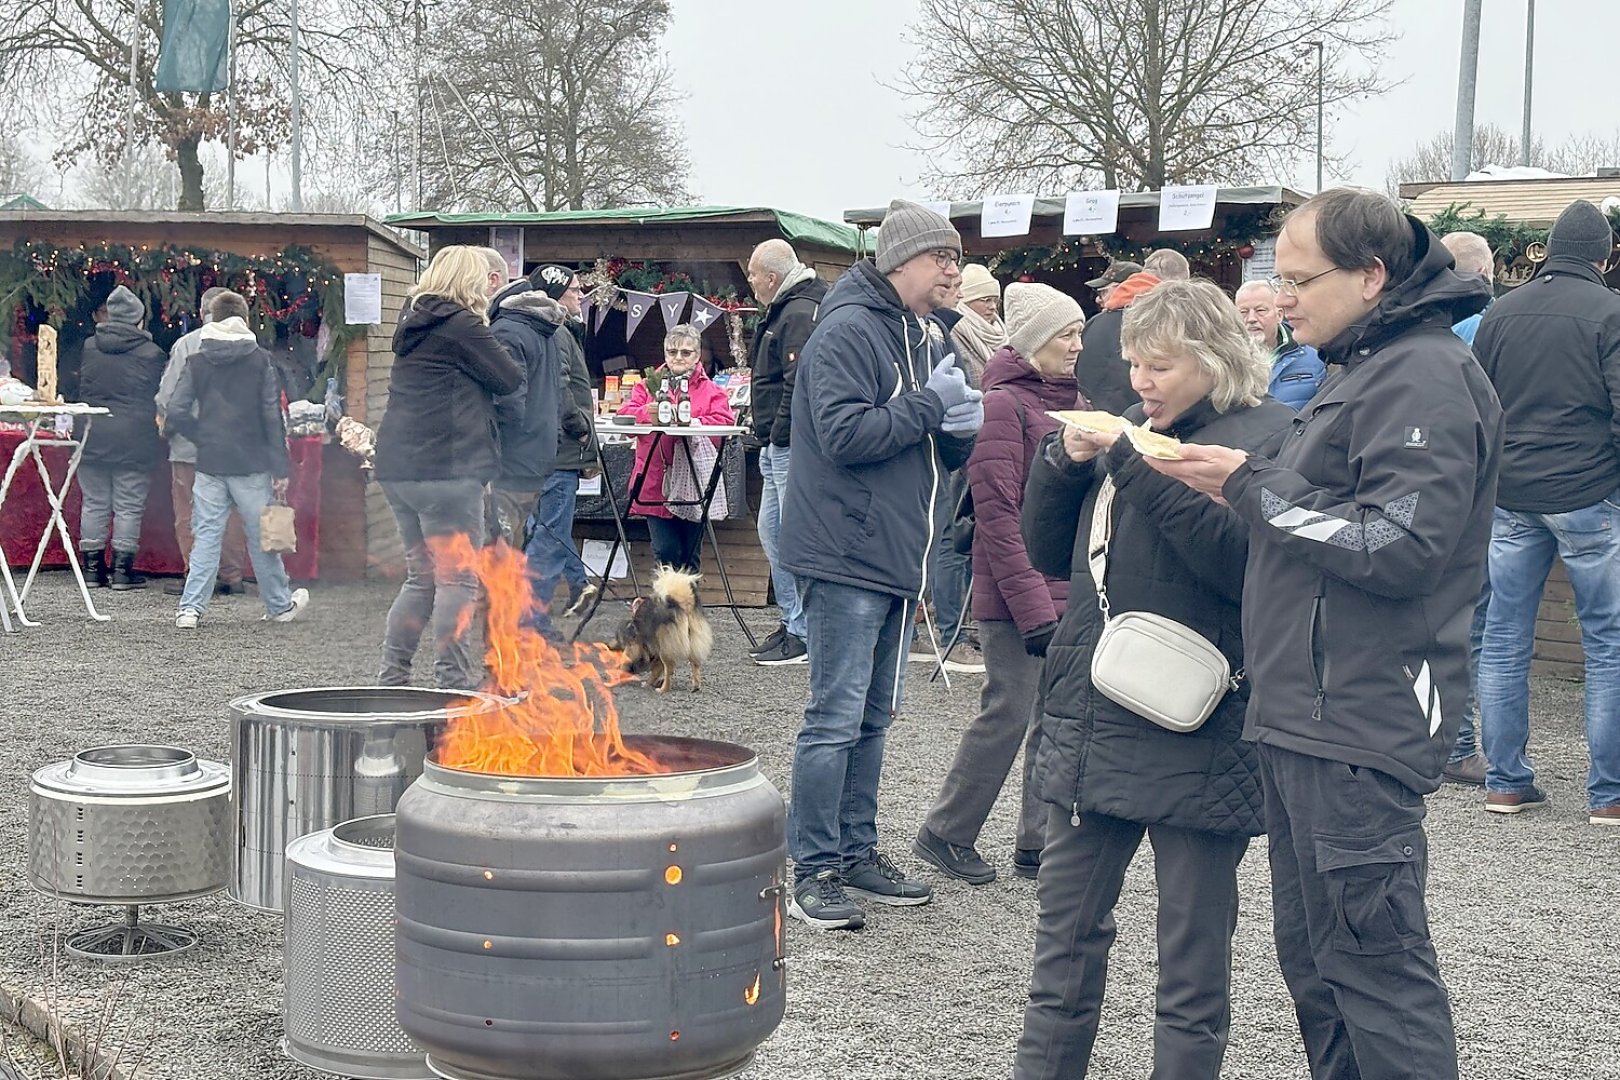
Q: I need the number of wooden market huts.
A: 4